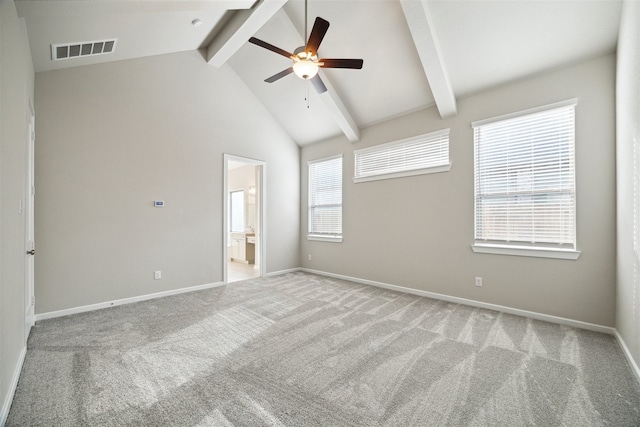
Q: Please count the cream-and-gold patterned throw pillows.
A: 0